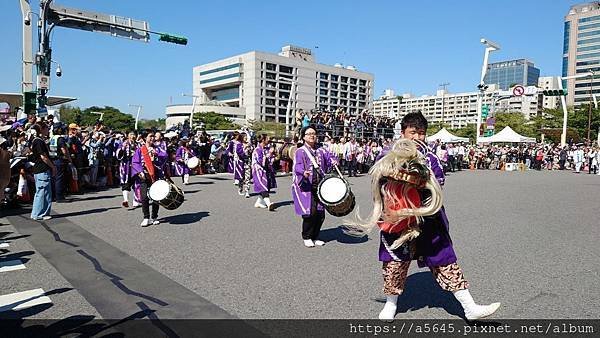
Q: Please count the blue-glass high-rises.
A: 2